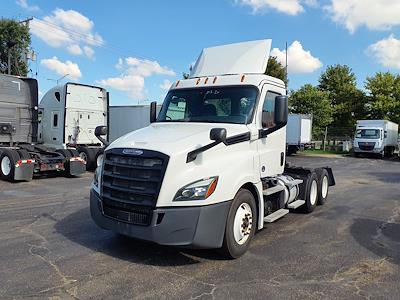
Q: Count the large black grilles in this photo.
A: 1